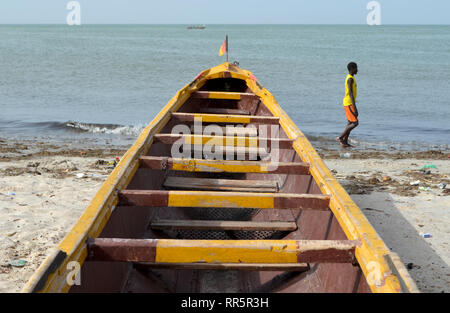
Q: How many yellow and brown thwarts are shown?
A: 6